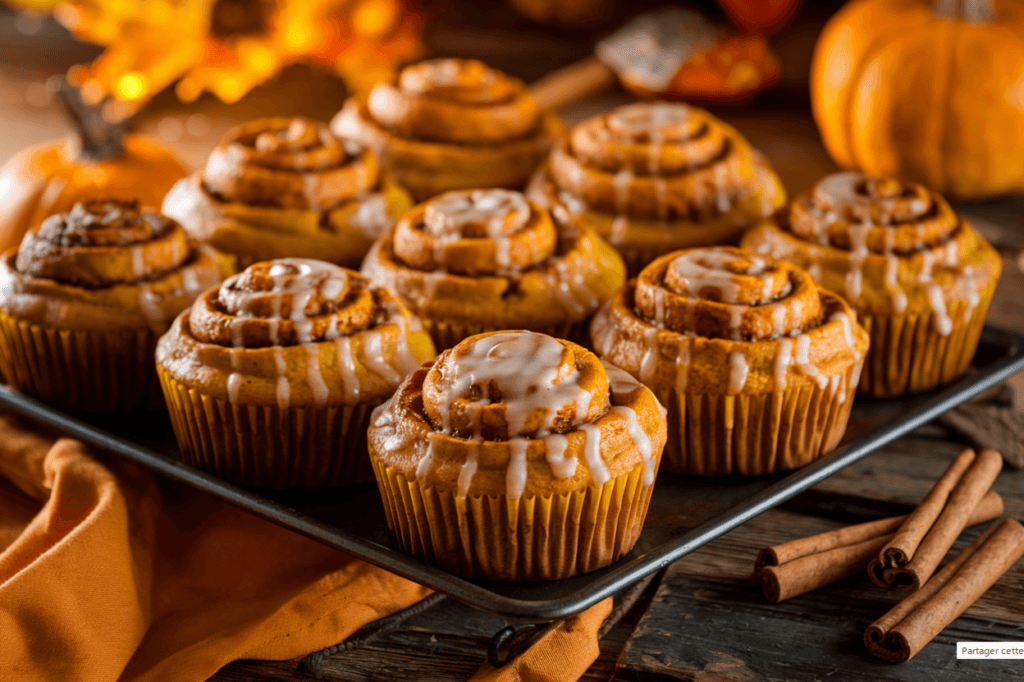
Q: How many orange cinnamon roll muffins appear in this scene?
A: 9